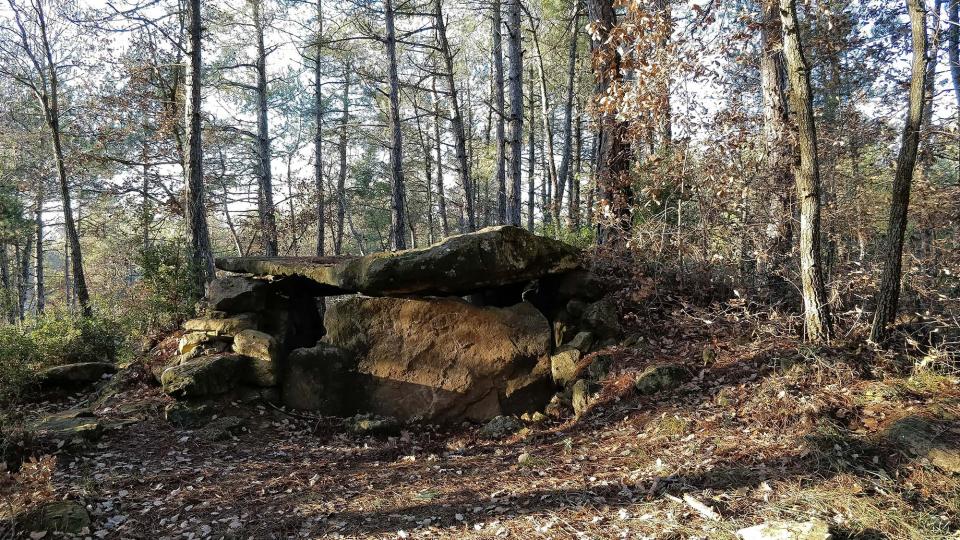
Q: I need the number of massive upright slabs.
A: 1